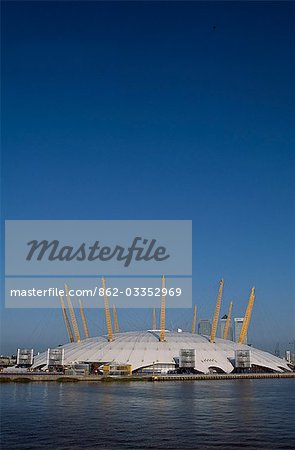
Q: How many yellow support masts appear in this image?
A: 11